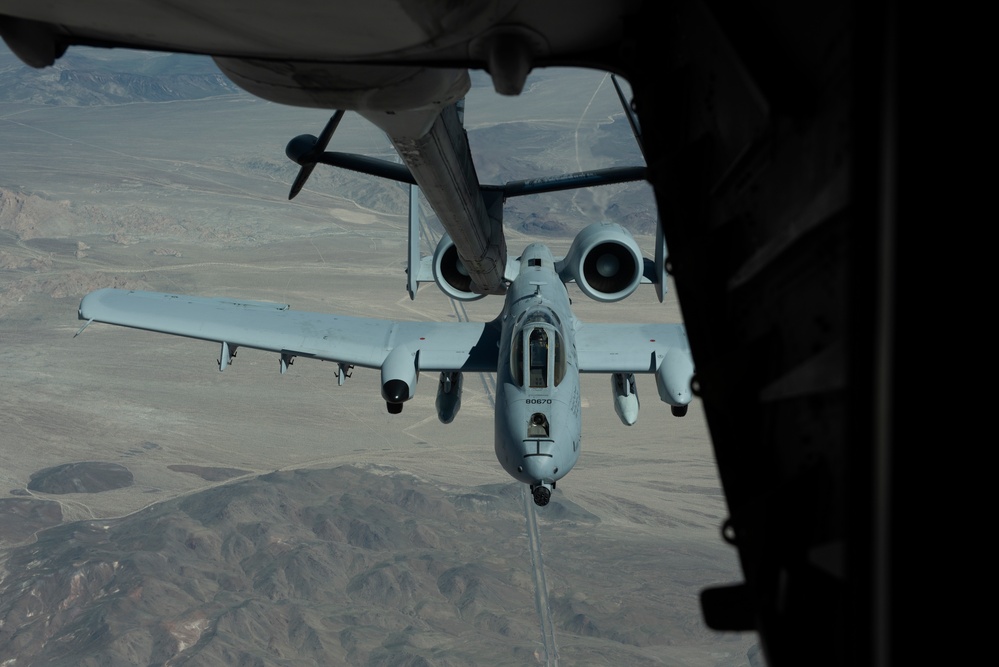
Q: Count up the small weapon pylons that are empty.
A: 3